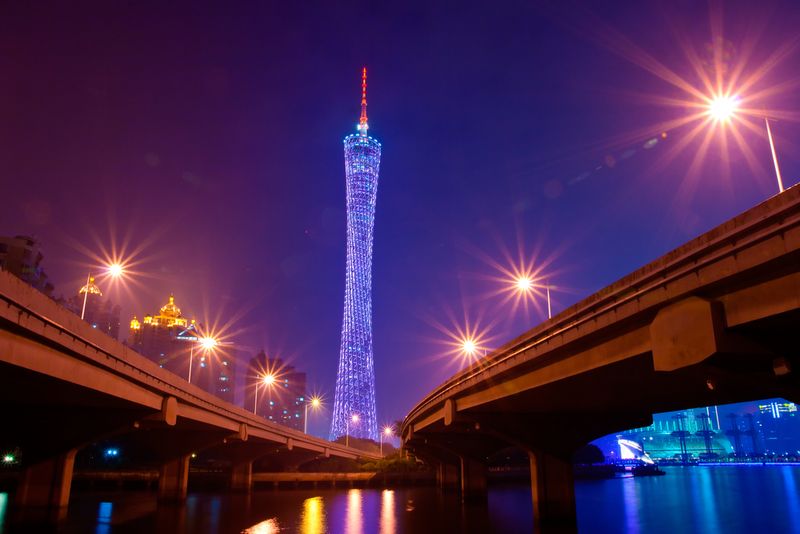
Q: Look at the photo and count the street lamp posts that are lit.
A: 9